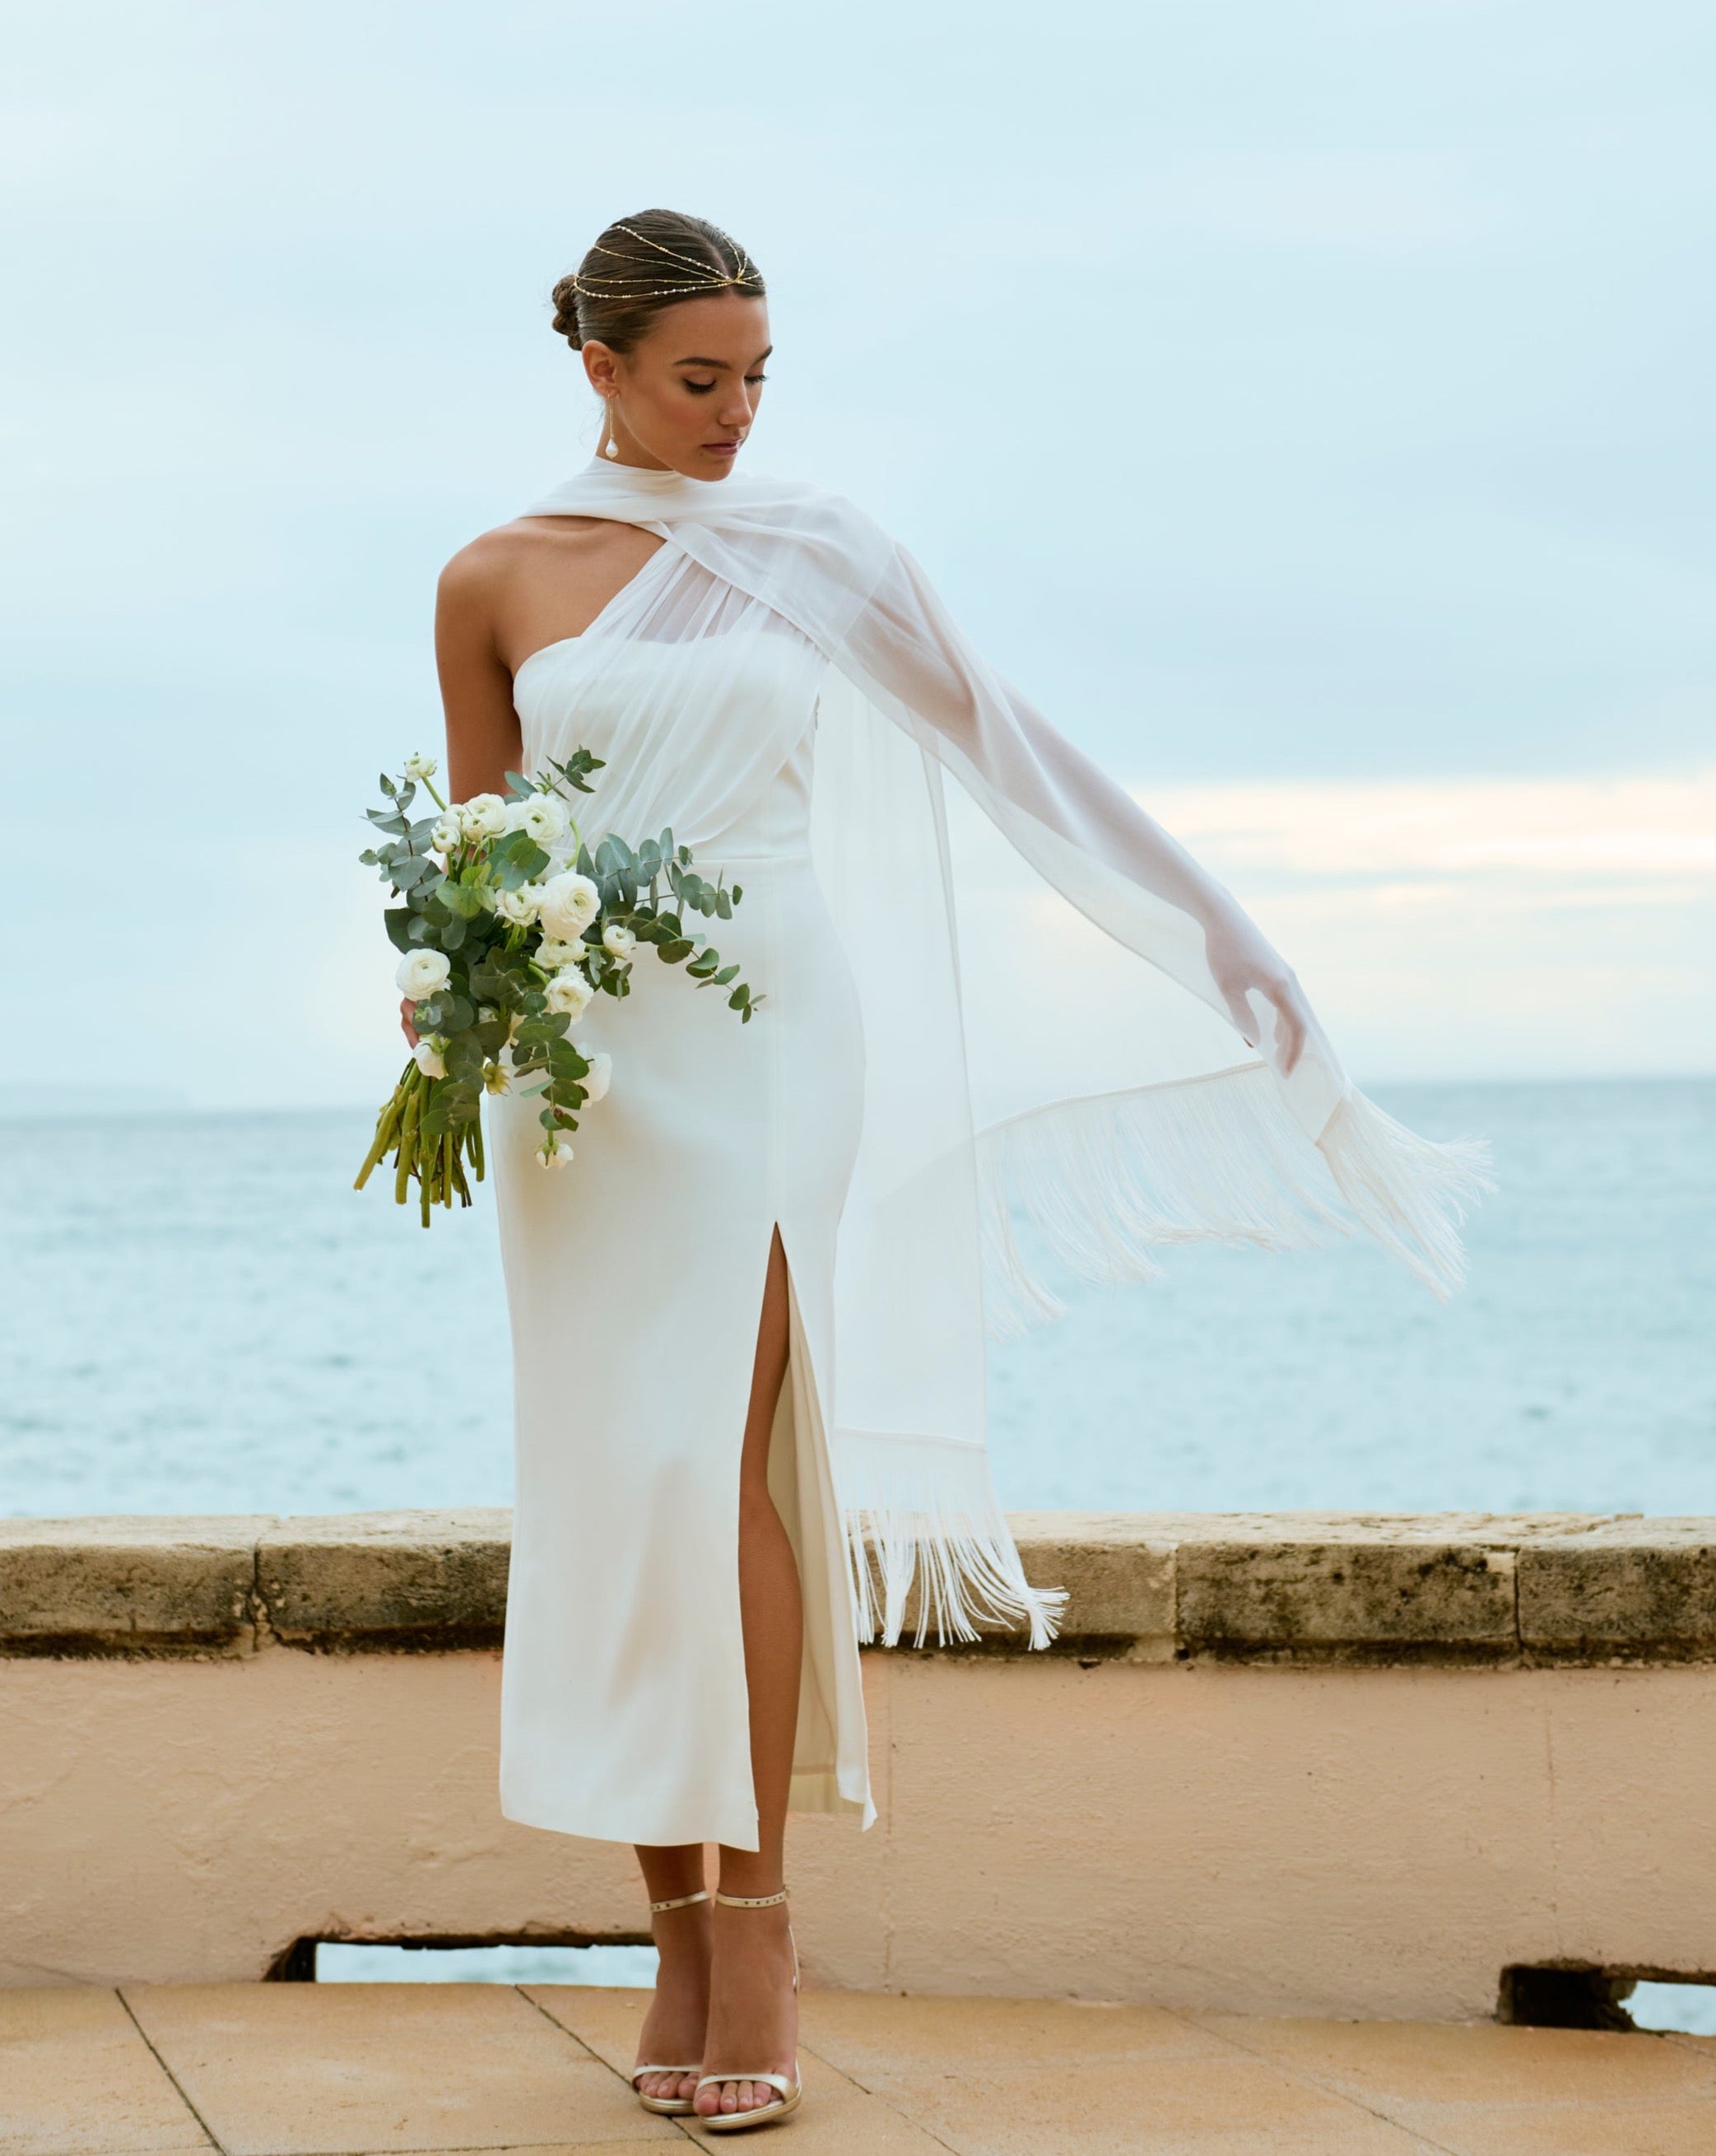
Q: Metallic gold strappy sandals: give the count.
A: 2